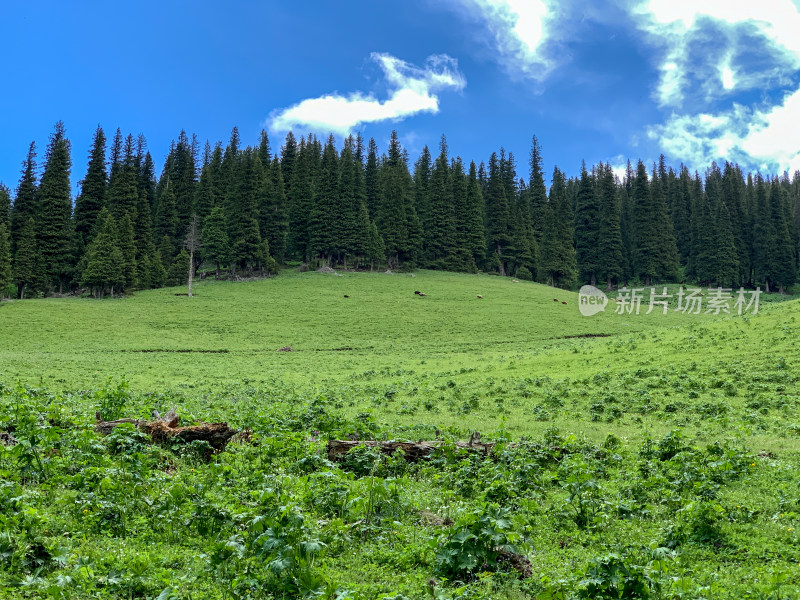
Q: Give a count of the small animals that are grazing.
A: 7